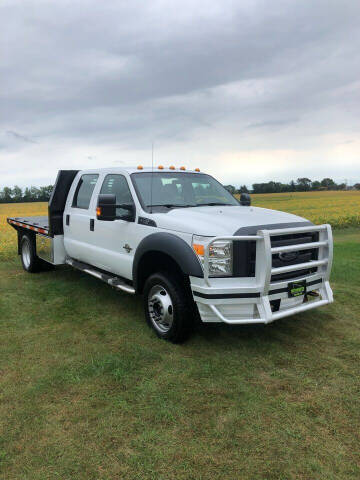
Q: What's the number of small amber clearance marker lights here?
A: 5